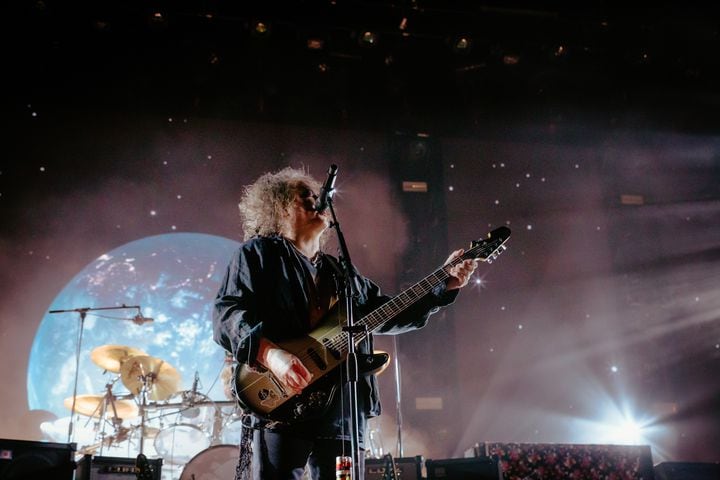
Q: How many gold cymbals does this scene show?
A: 3